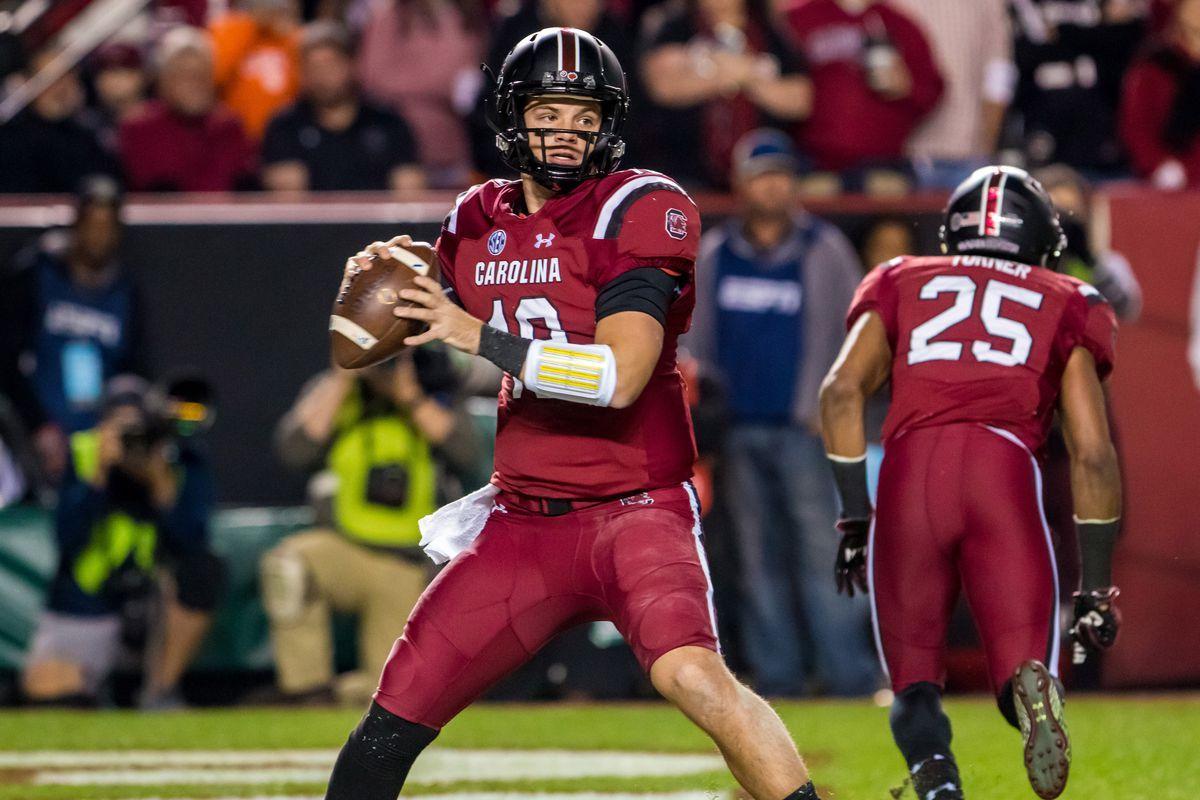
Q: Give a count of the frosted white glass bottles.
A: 0